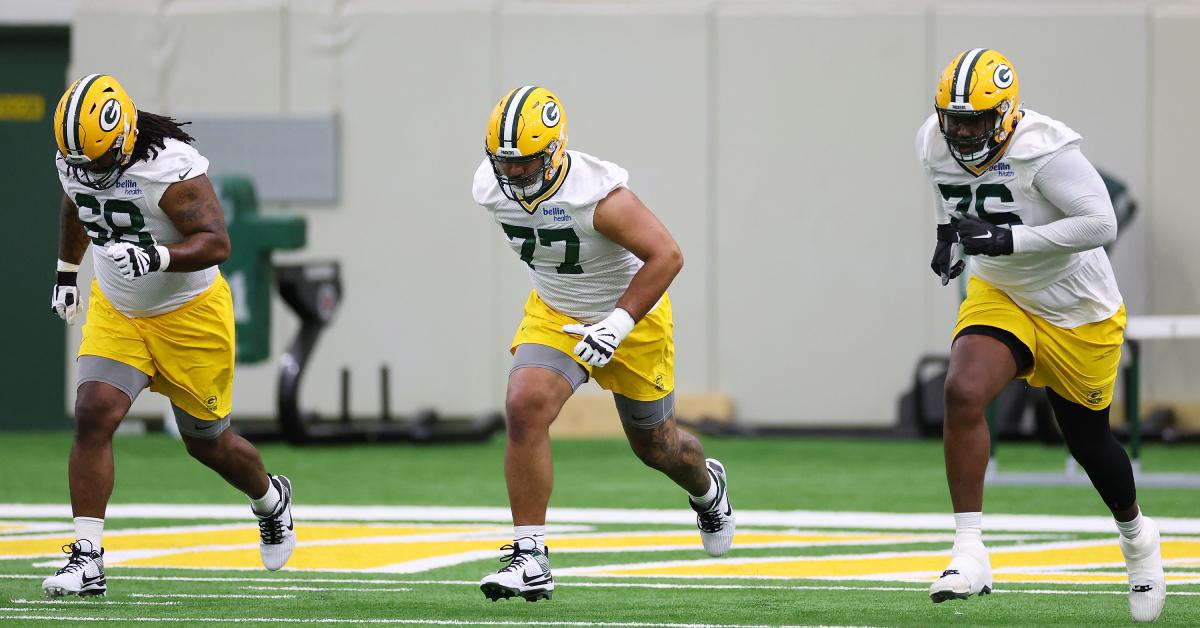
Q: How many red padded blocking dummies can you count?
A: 0